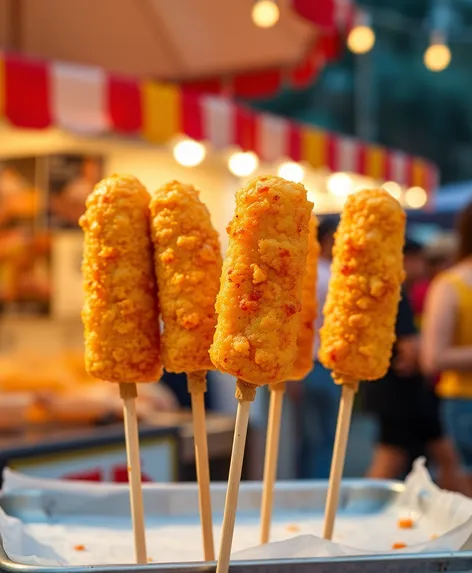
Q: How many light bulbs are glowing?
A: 9